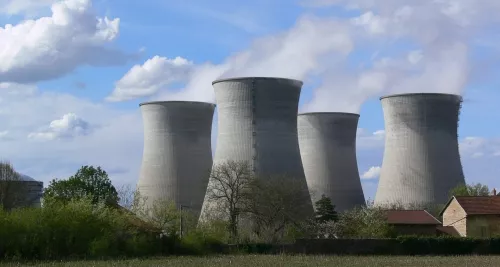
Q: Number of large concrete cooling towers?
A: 4